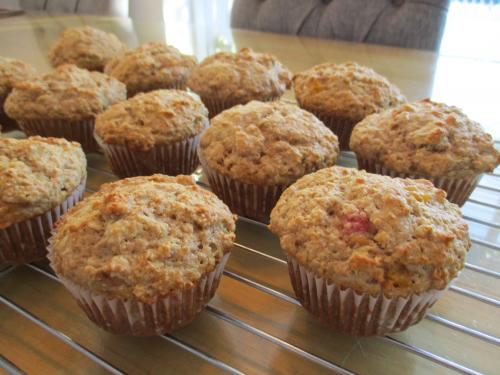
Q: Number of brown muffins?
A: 12